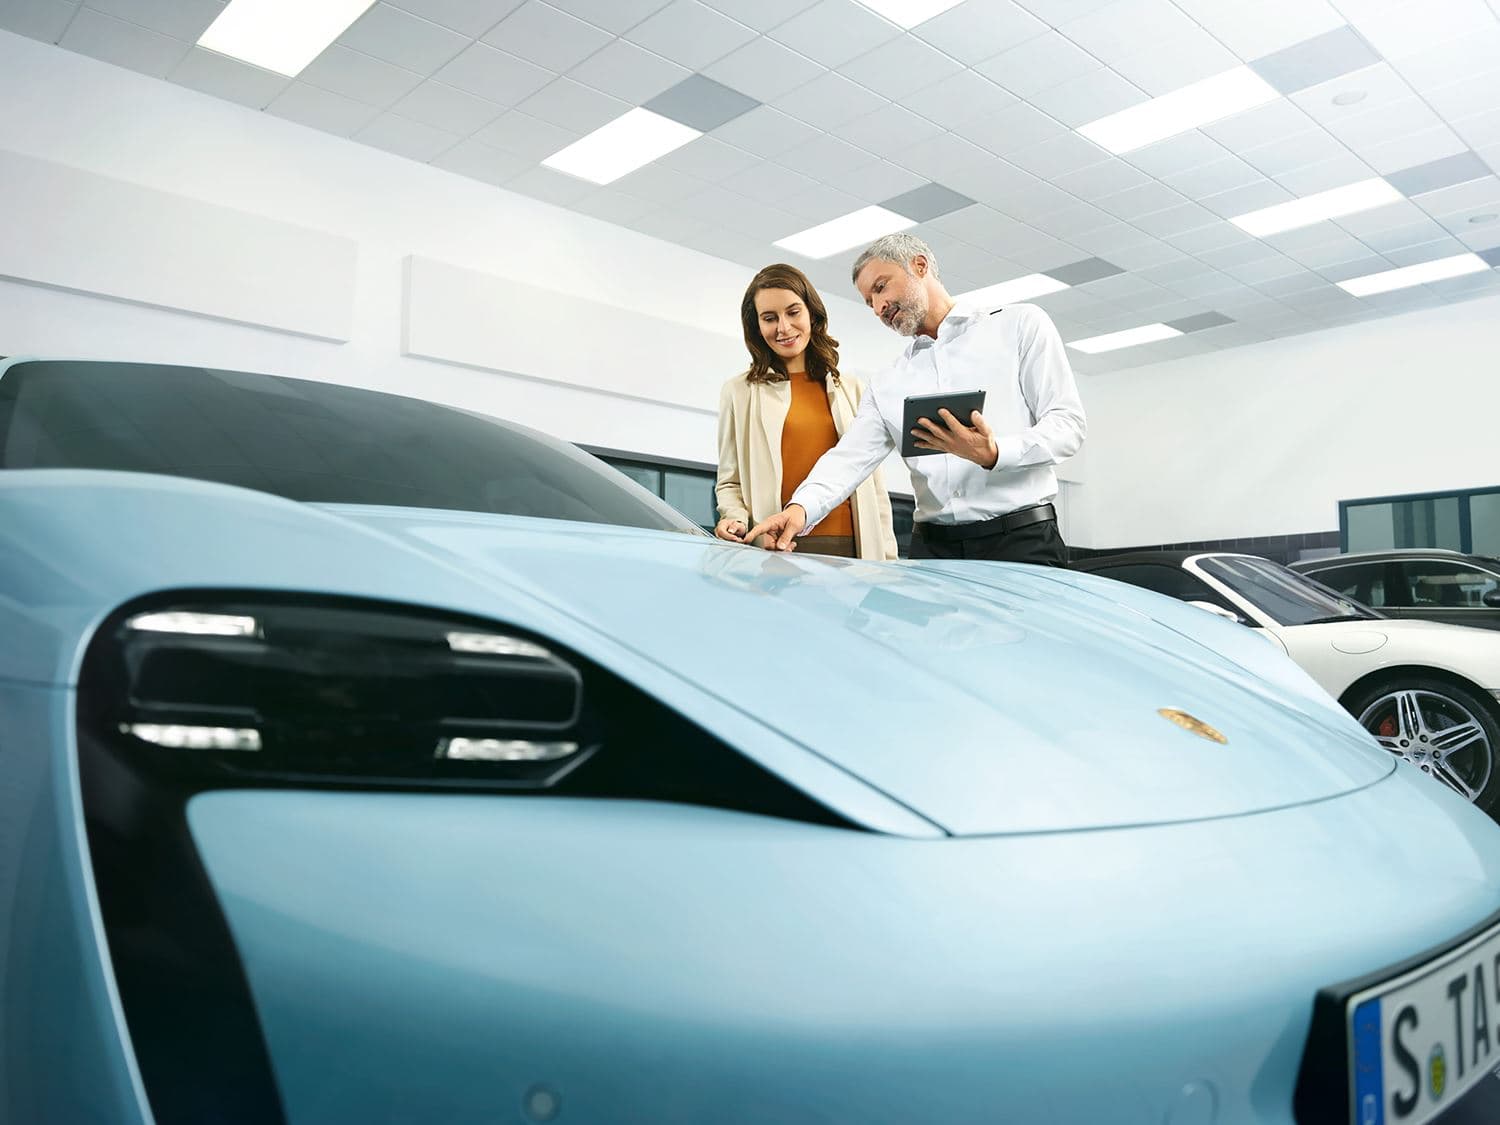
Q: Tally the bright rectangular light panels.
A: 9